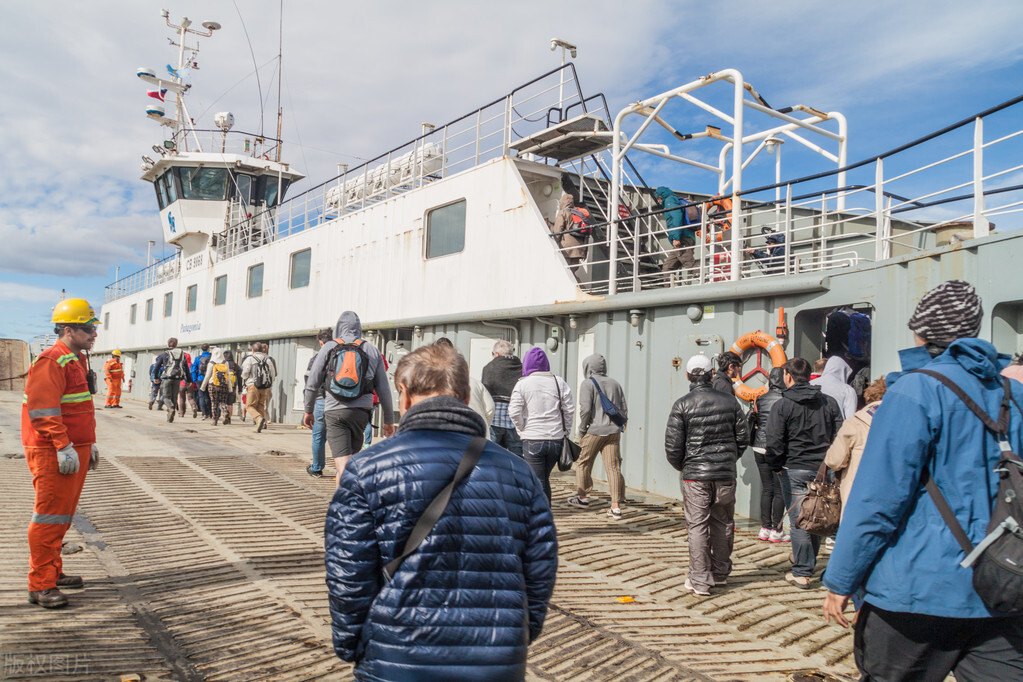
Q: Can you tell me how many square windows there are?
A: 9